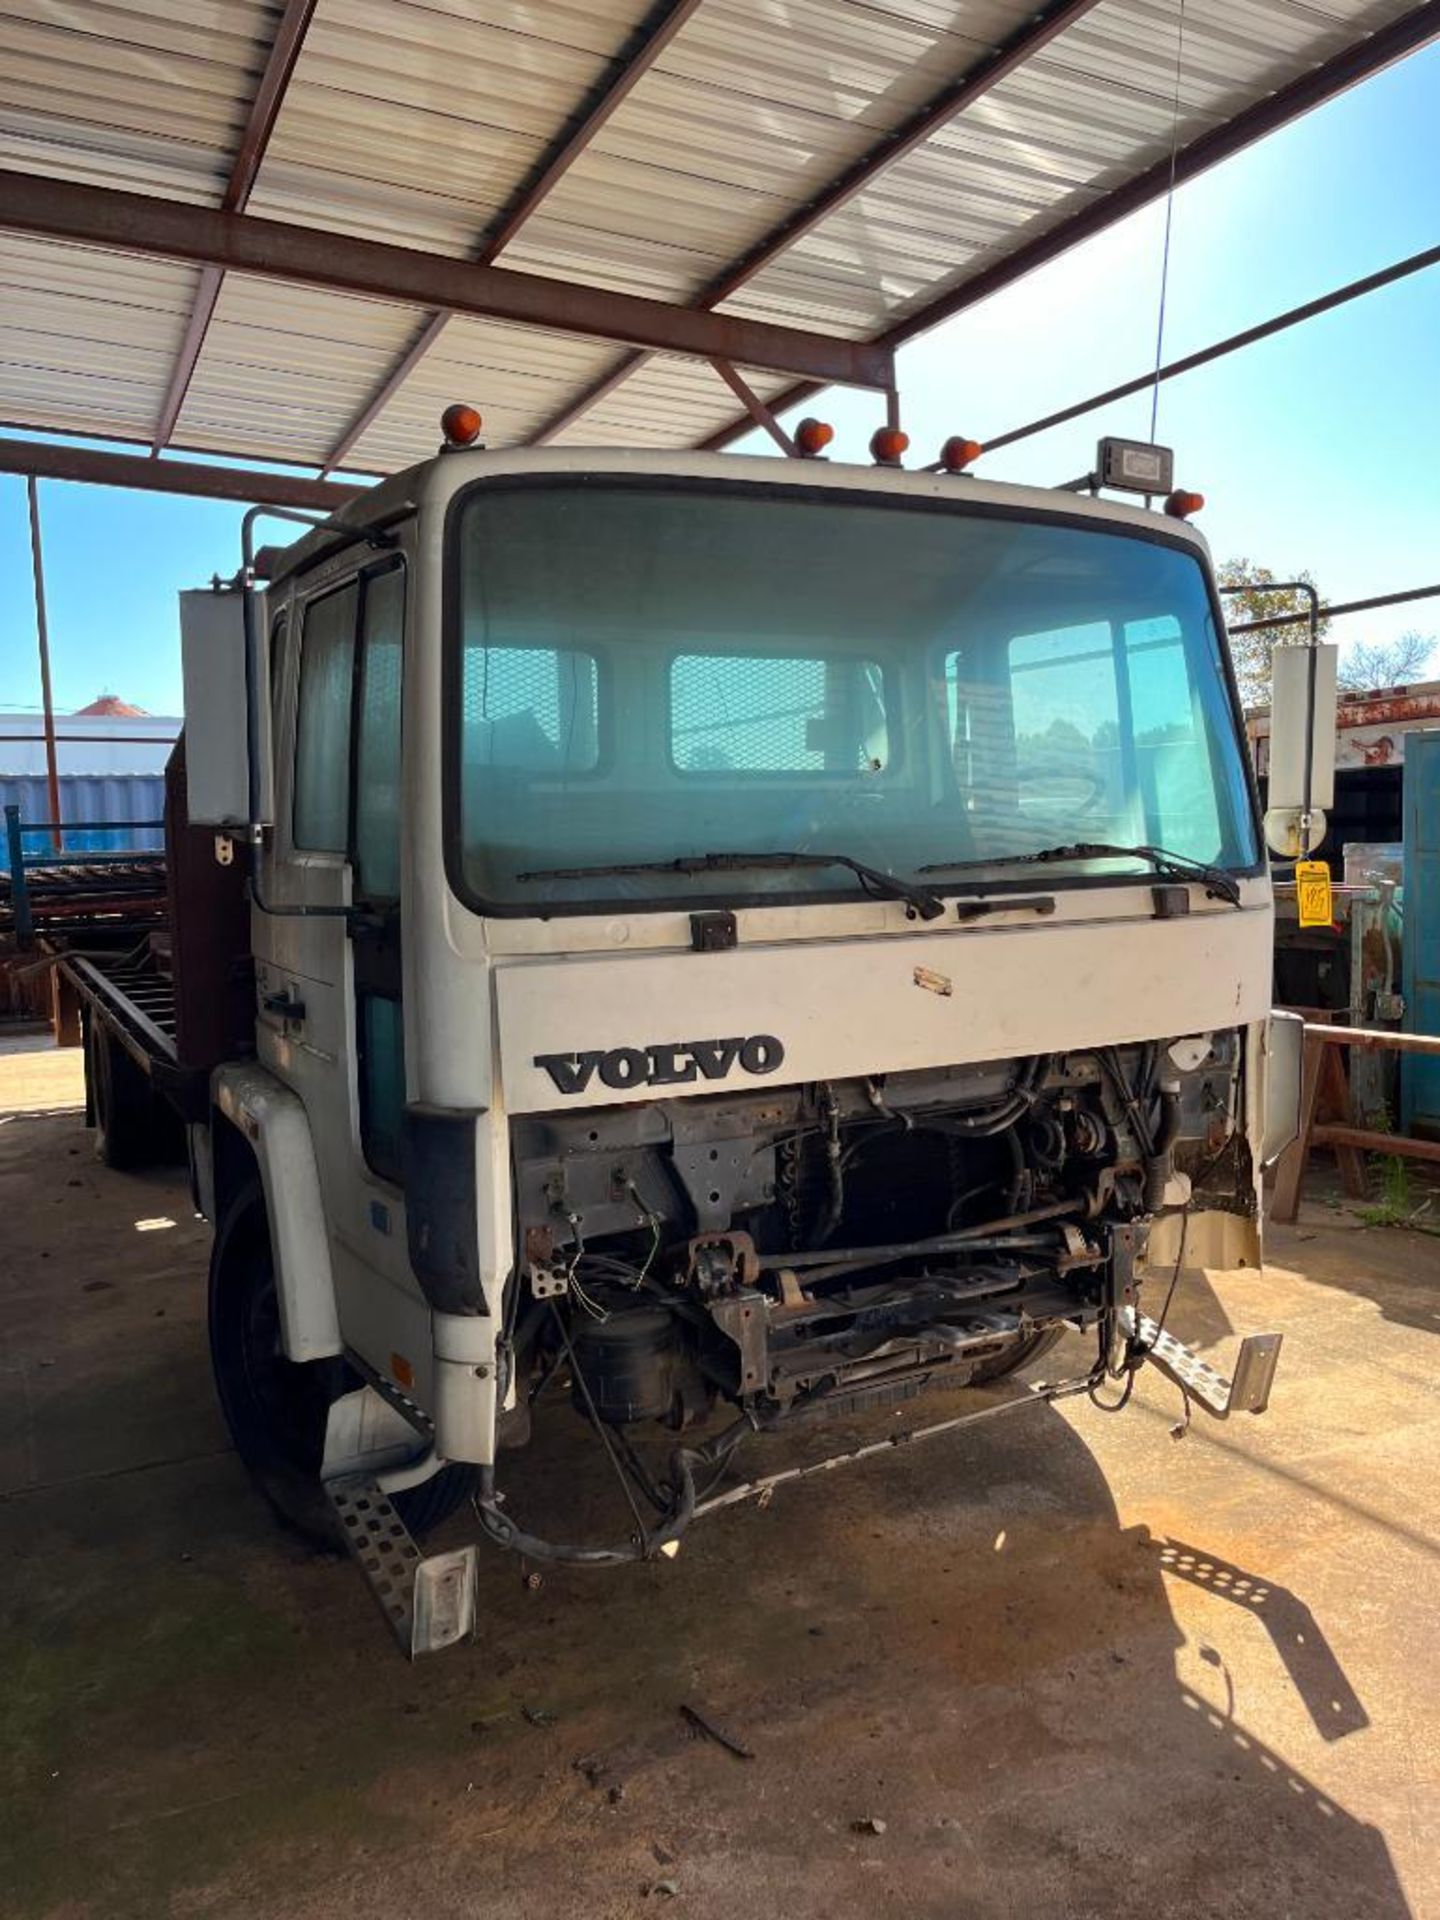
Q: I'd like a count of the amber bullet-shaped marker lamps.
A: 5